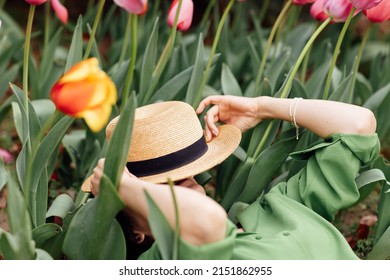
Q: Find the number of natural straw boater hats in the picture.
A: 1